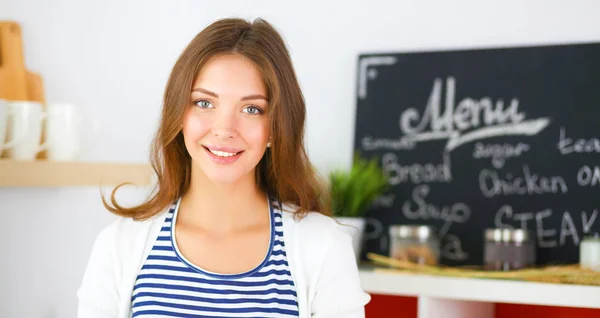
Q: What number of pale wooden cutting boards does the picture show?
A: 2